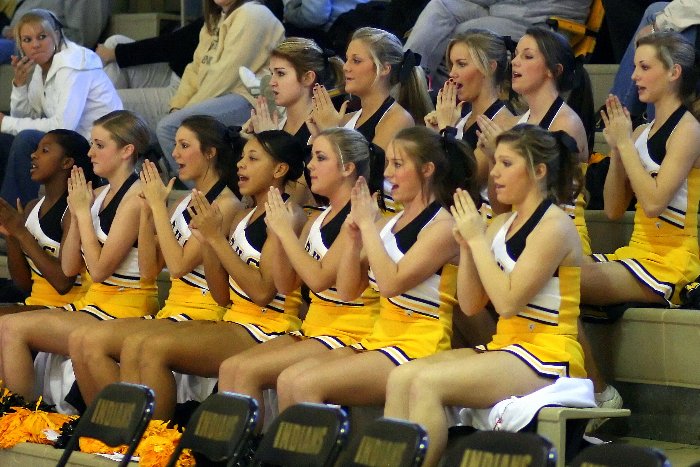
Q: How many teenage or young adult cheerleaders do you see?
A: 12